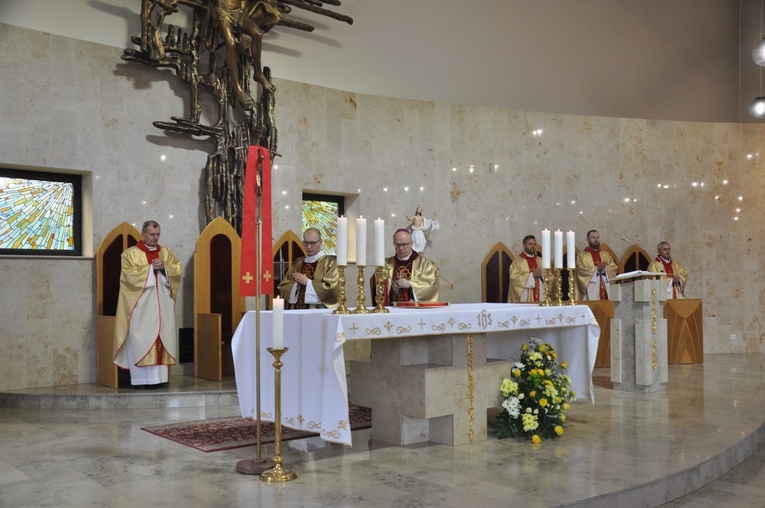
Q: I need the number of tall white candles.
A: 7